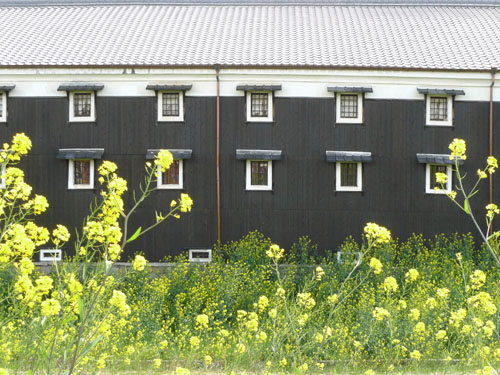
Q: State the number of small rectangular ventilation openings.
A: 3